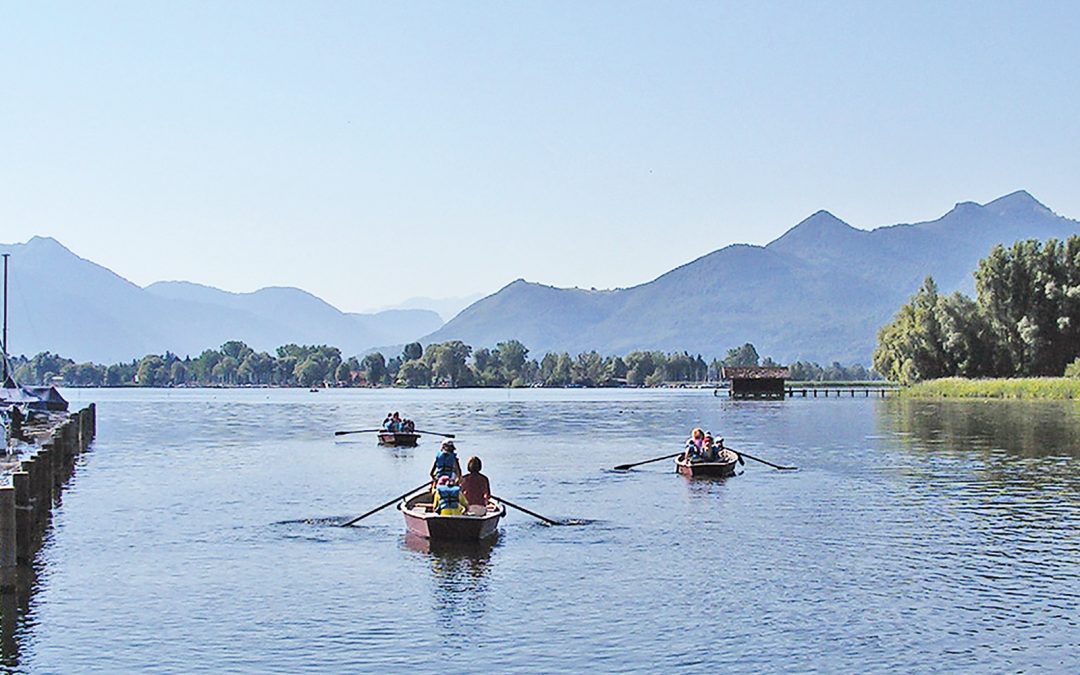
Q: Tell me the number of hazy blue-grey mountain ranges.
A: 2